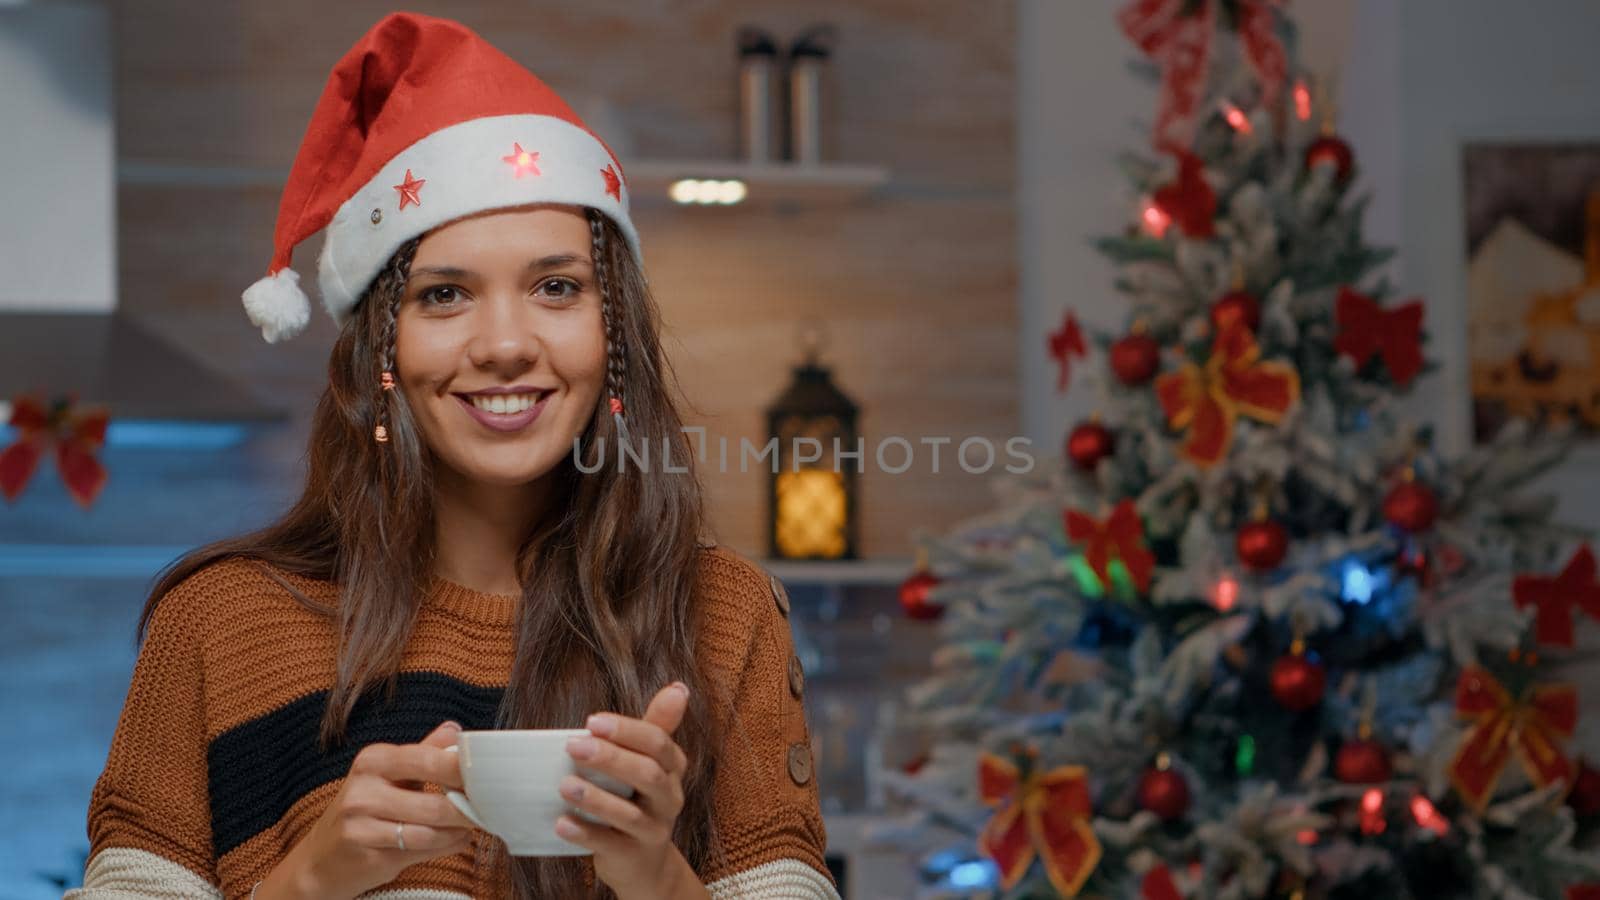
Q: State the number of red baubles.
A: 11